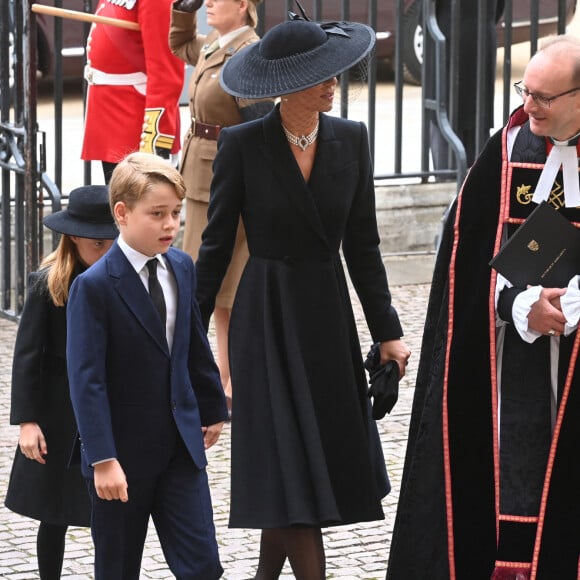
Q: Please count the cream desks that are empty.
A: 0